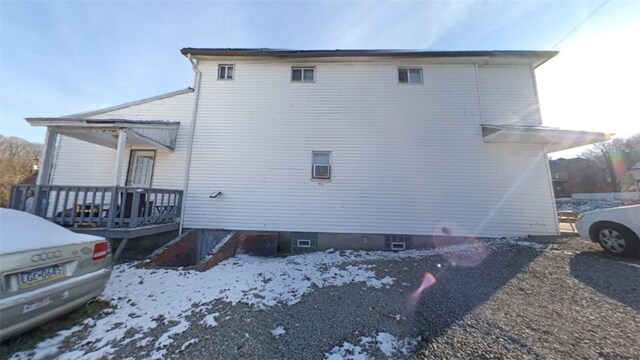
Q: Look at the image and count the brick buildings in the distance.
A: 1